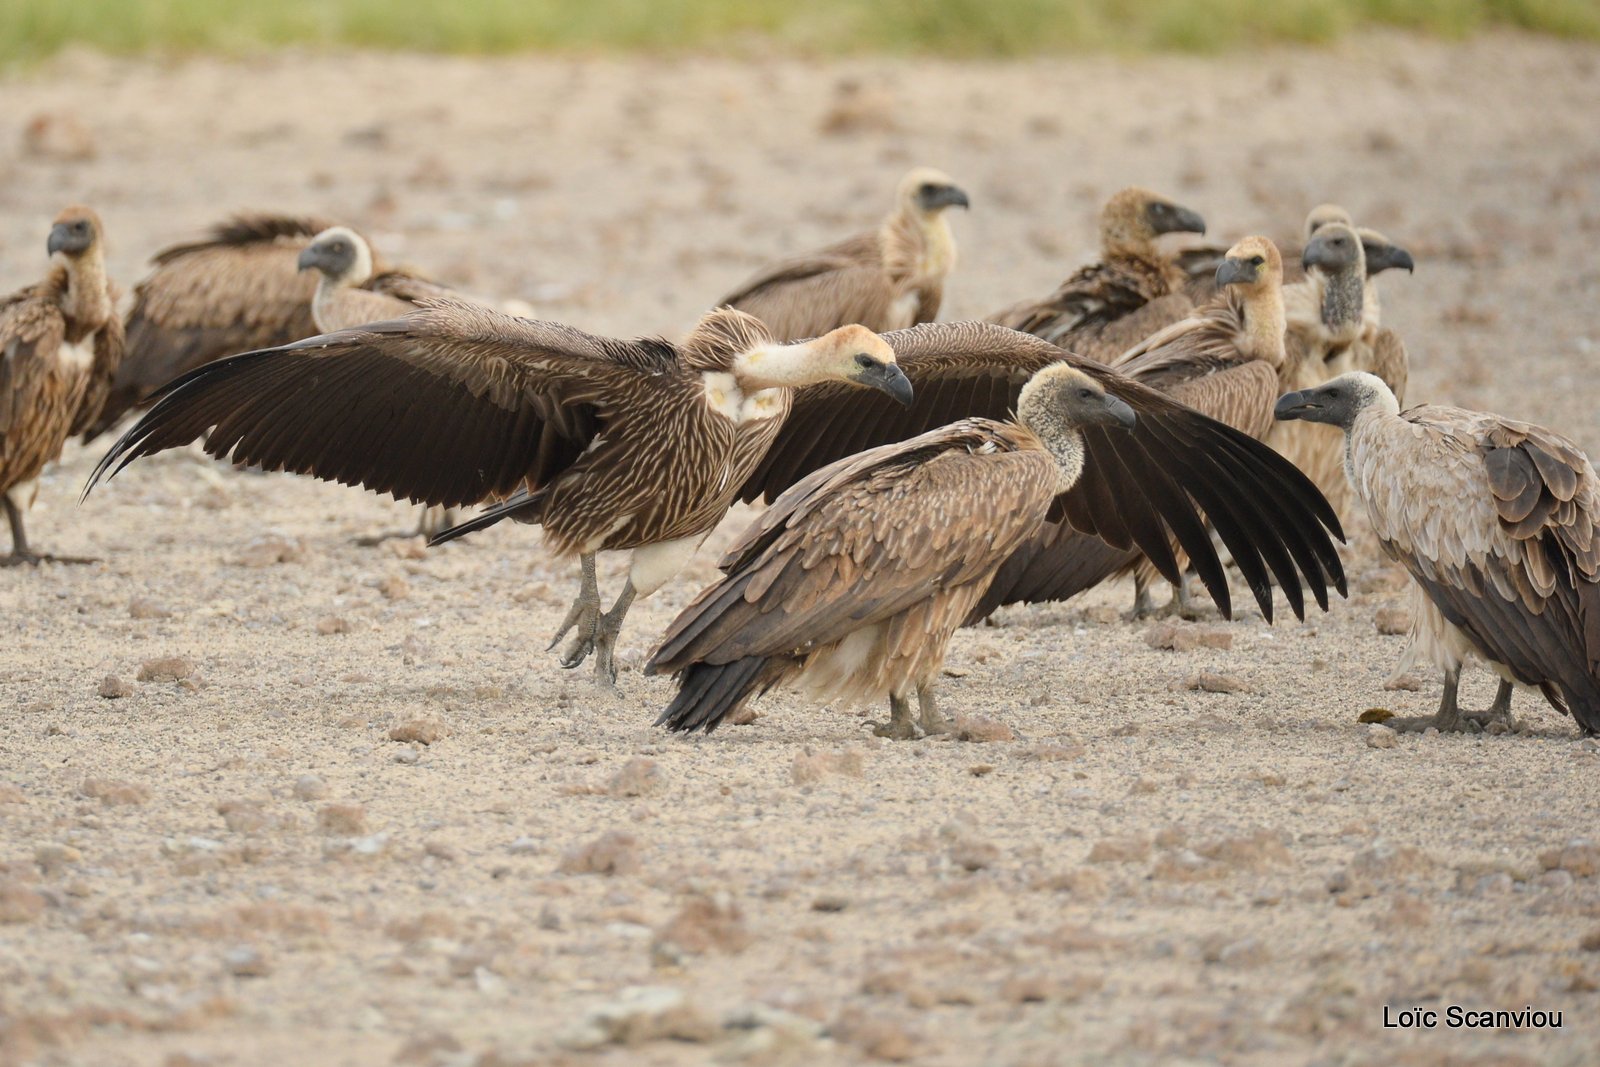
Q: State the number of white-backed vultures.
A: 12